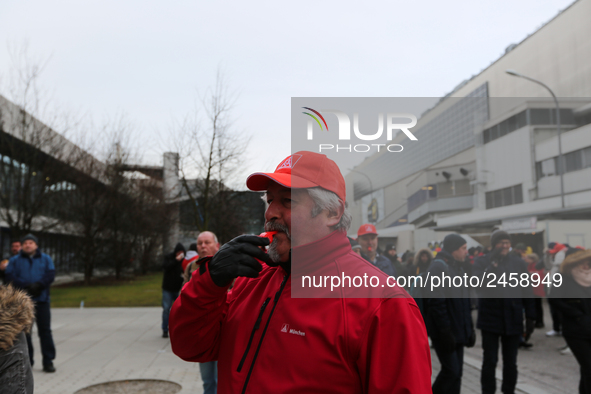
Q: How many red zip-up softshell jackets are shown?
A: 1